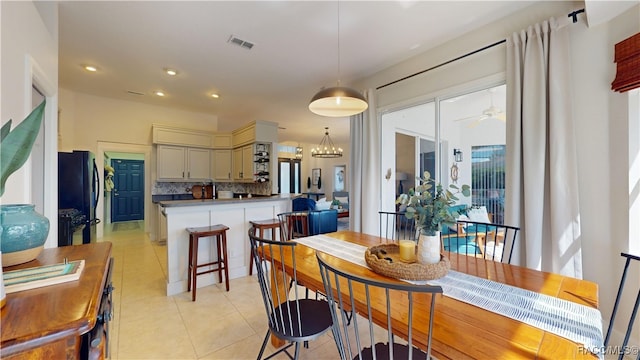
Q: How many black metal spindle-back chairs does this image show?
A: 6